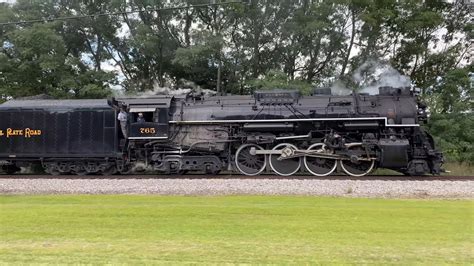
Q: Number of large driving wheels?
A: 4